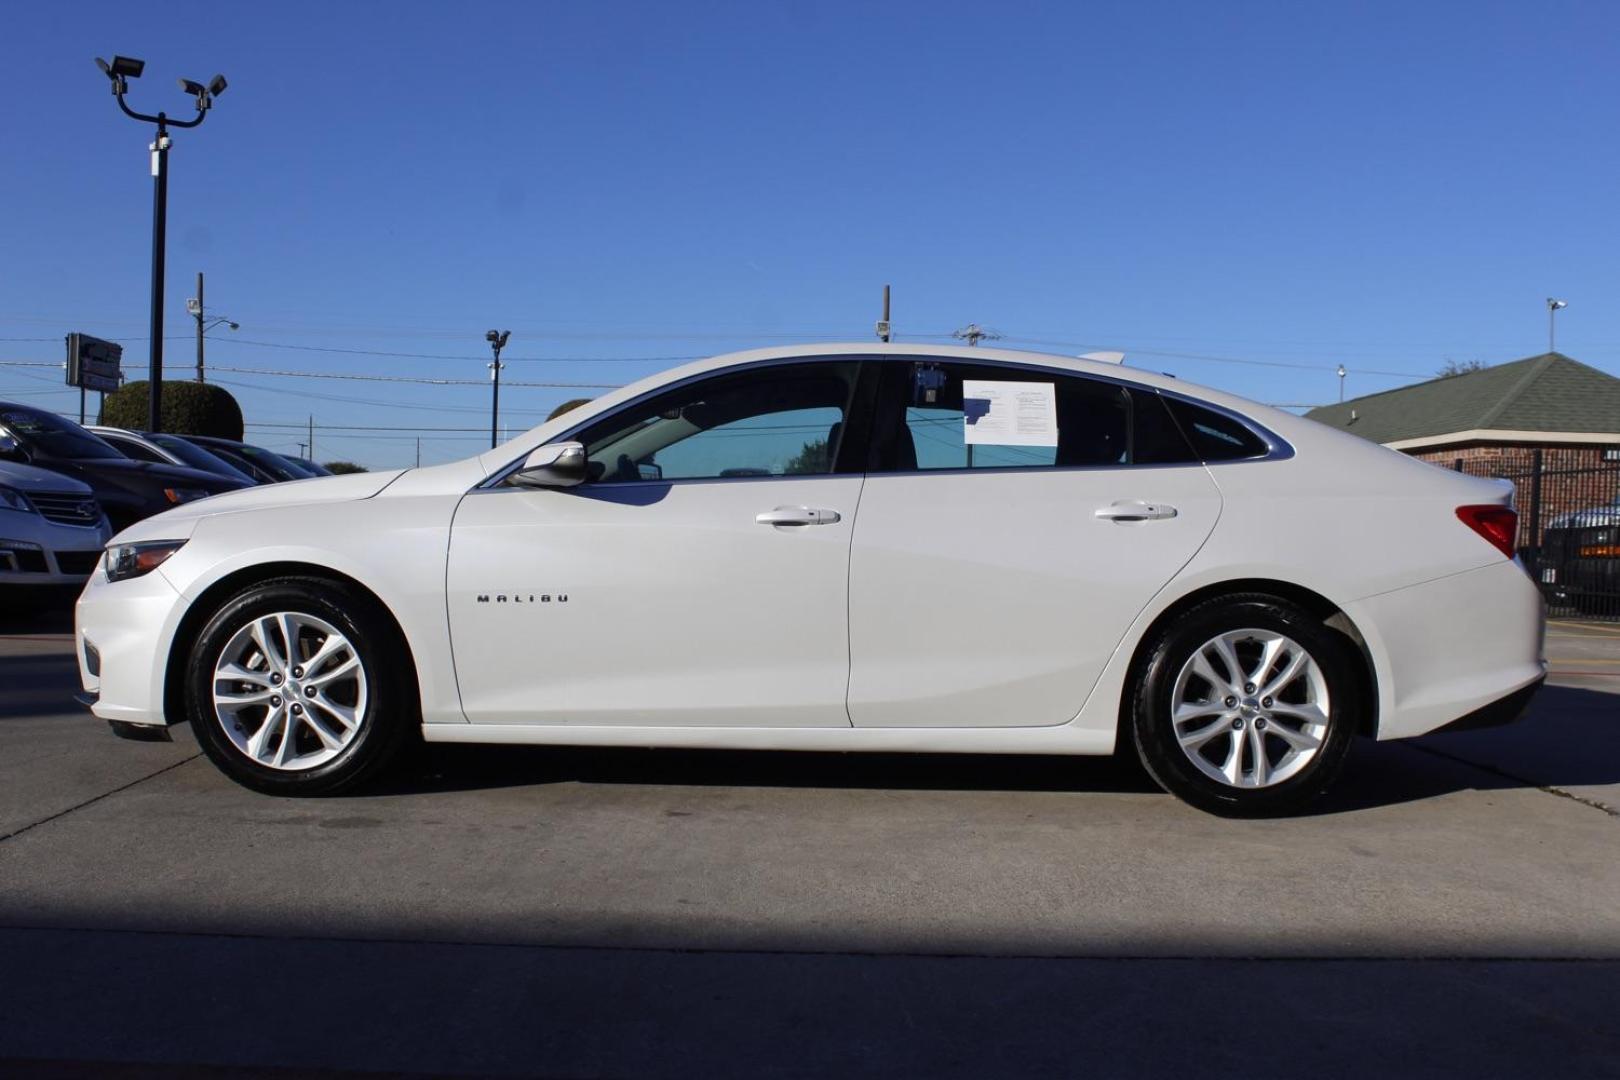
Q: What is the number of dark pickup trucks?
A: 1